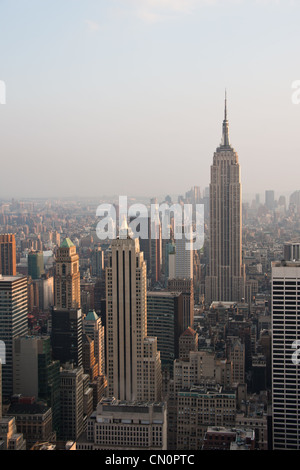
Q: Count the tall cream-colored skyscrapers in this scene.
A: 2